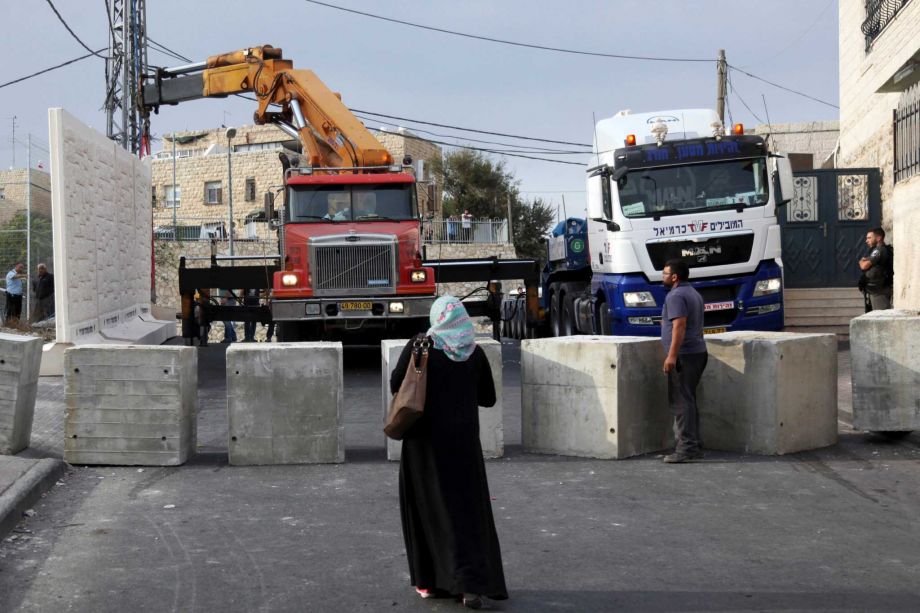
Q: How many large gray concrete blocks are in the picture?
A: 7